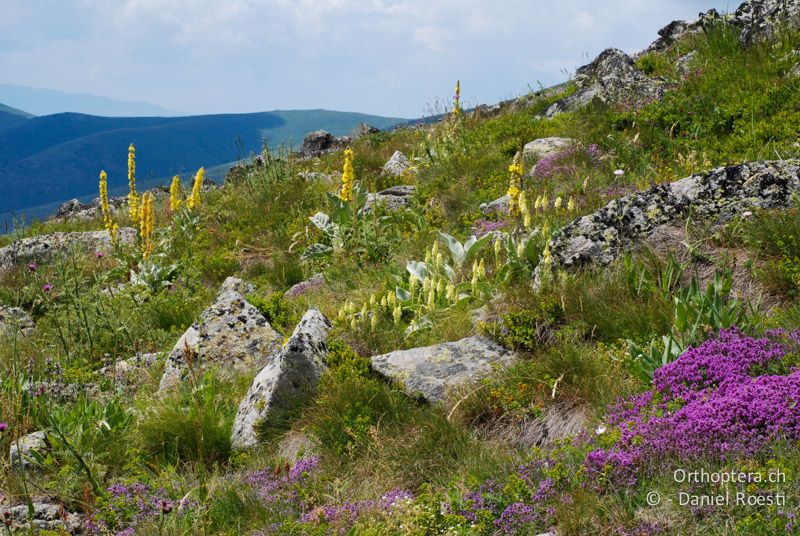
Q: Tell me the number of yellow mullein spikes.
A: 9